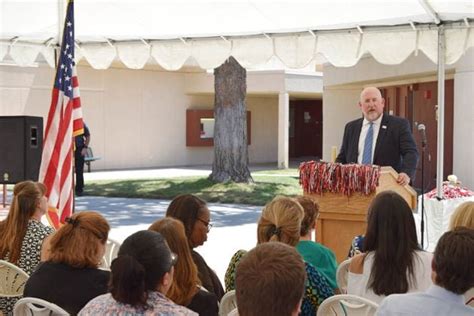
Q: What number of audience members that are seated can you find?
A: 11